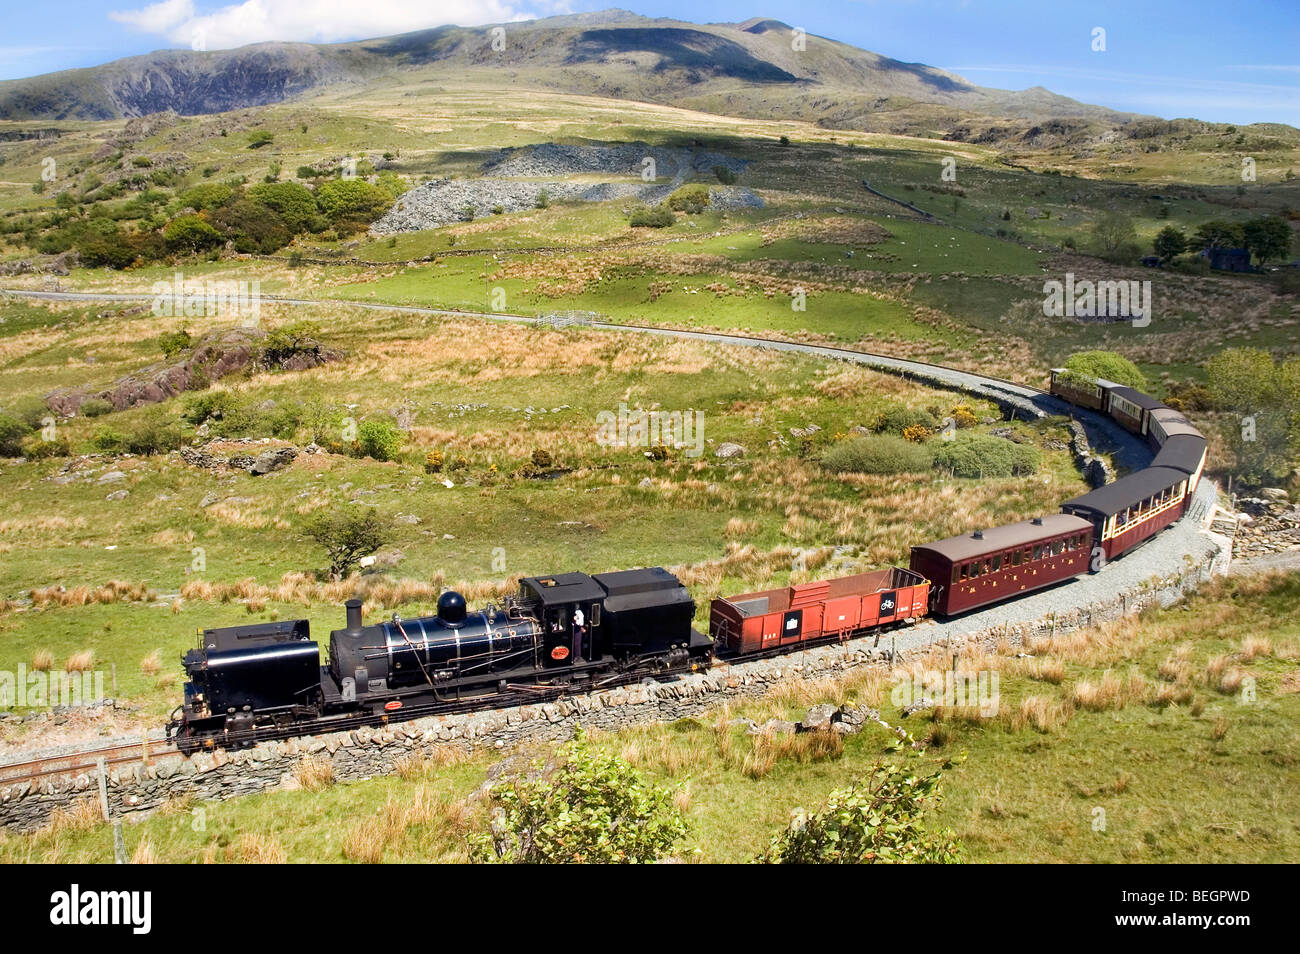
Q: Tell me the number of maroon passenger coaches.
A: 6